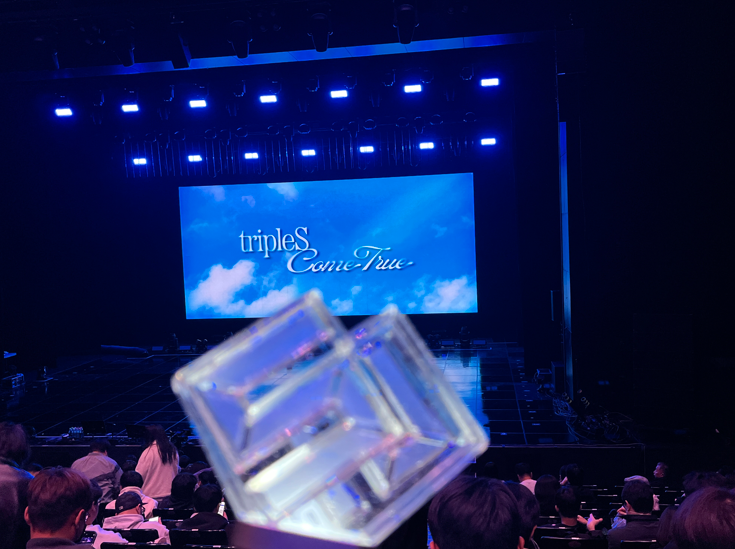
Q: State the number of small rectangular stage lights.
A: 14